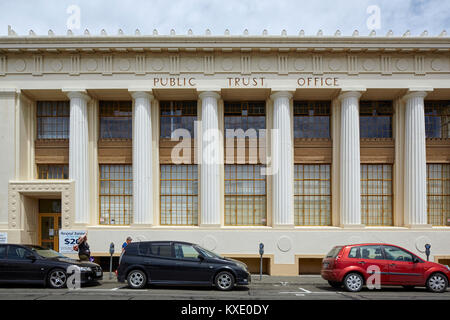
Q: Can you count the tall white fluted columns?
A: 6